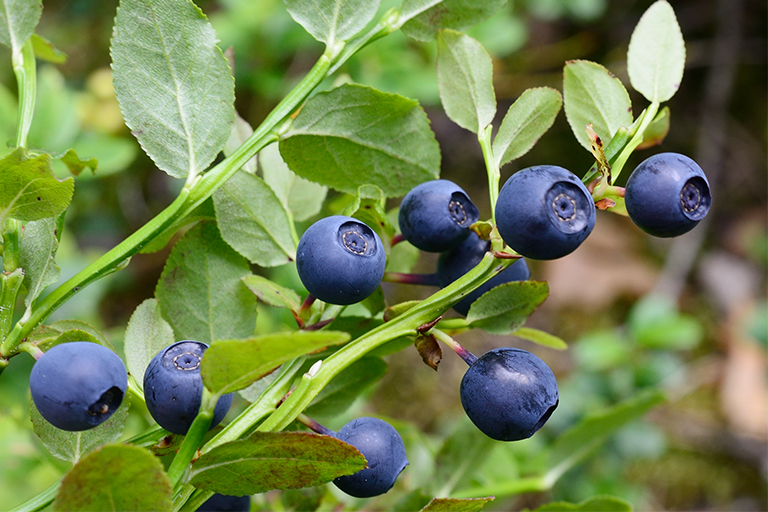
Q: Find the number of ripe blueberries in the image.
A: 10